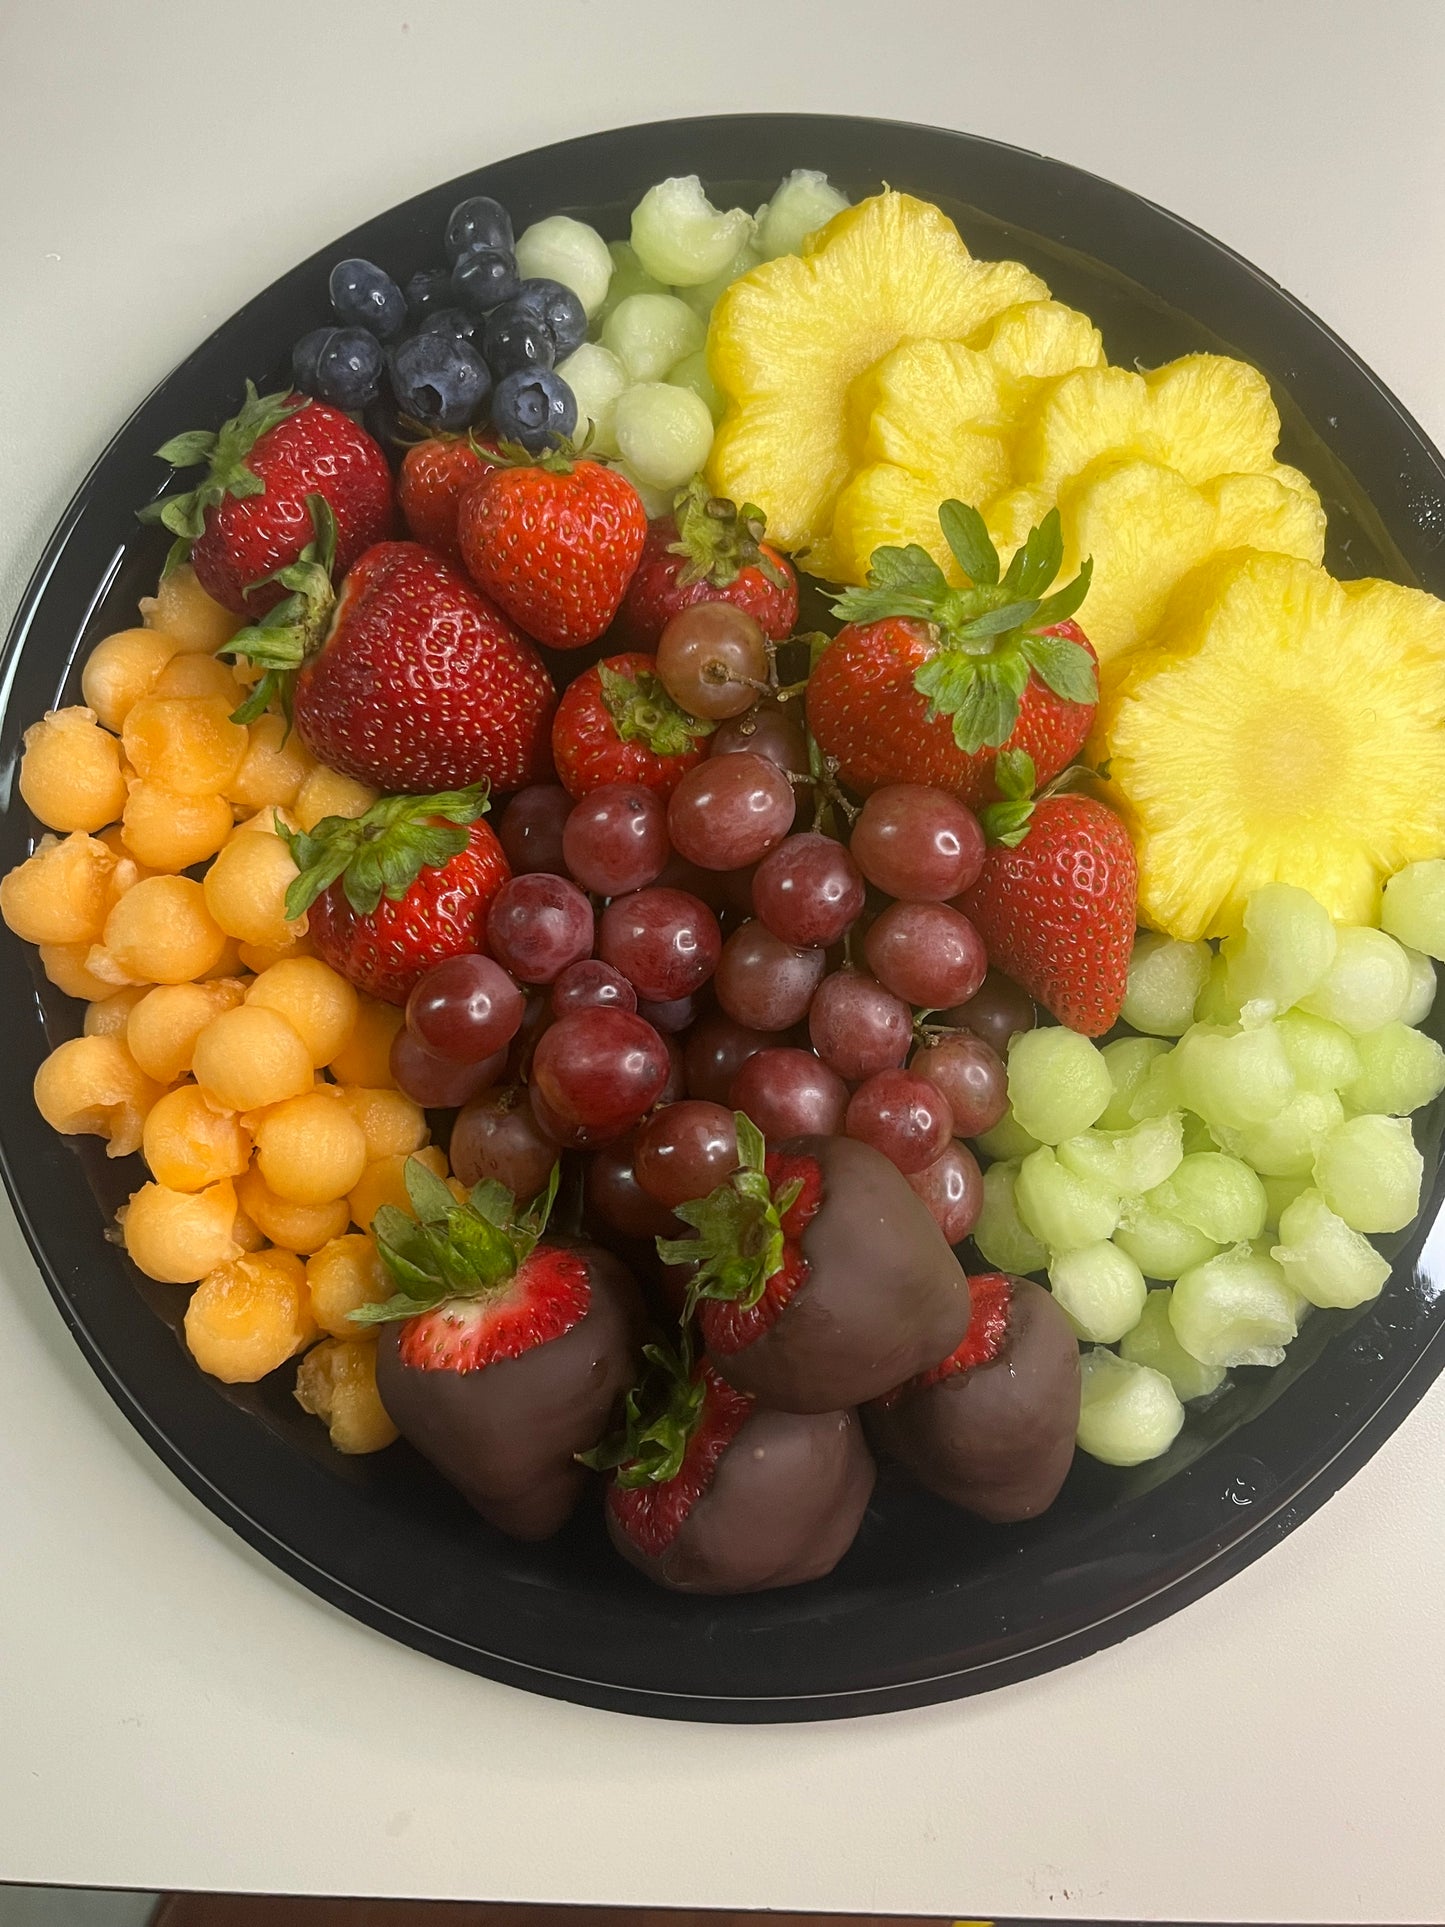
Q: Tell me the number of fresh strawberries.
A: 9